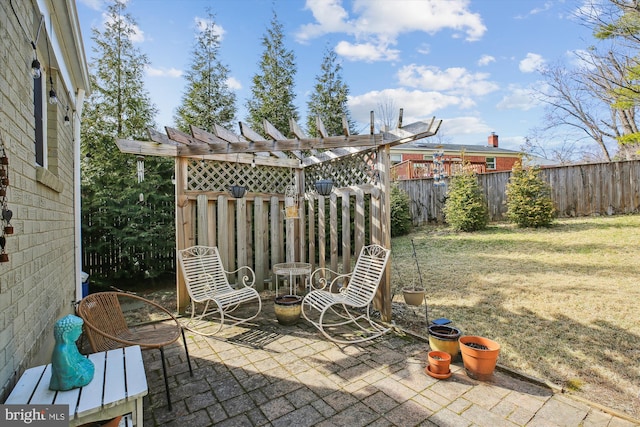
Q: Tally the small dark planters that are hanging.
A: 2